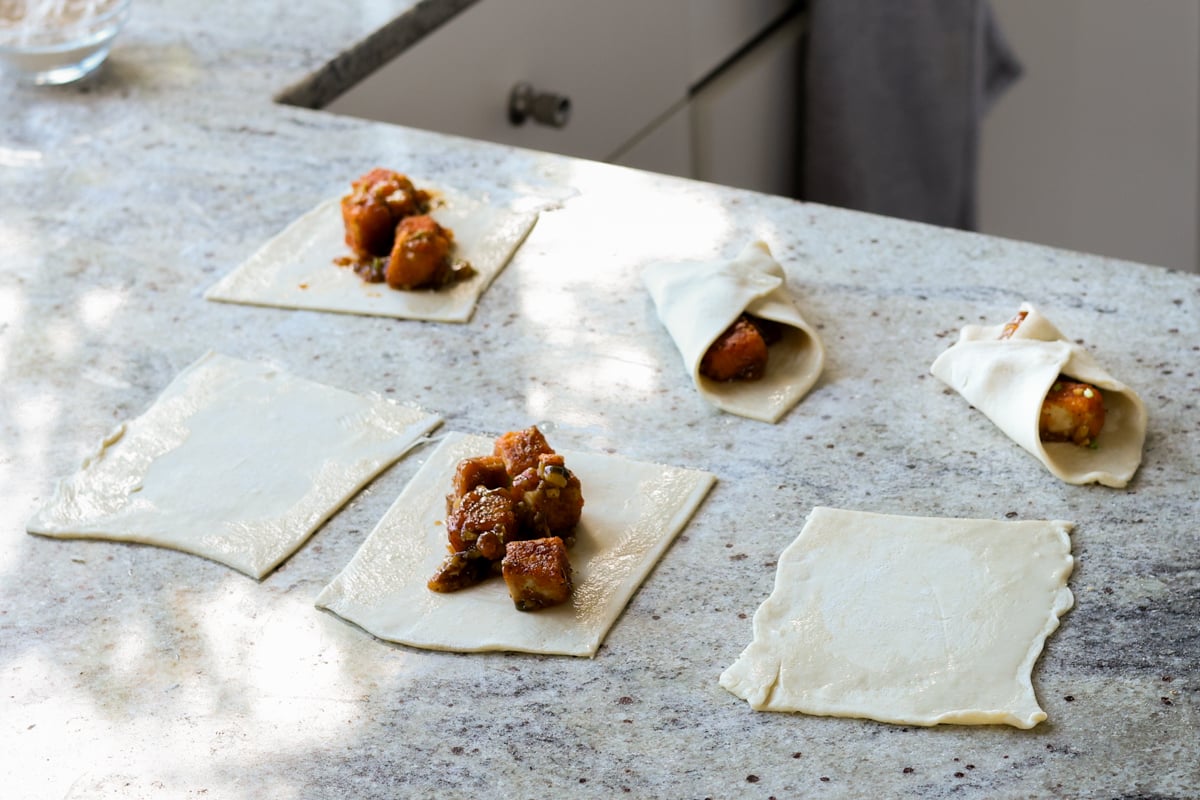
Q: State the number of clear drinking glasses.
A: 1